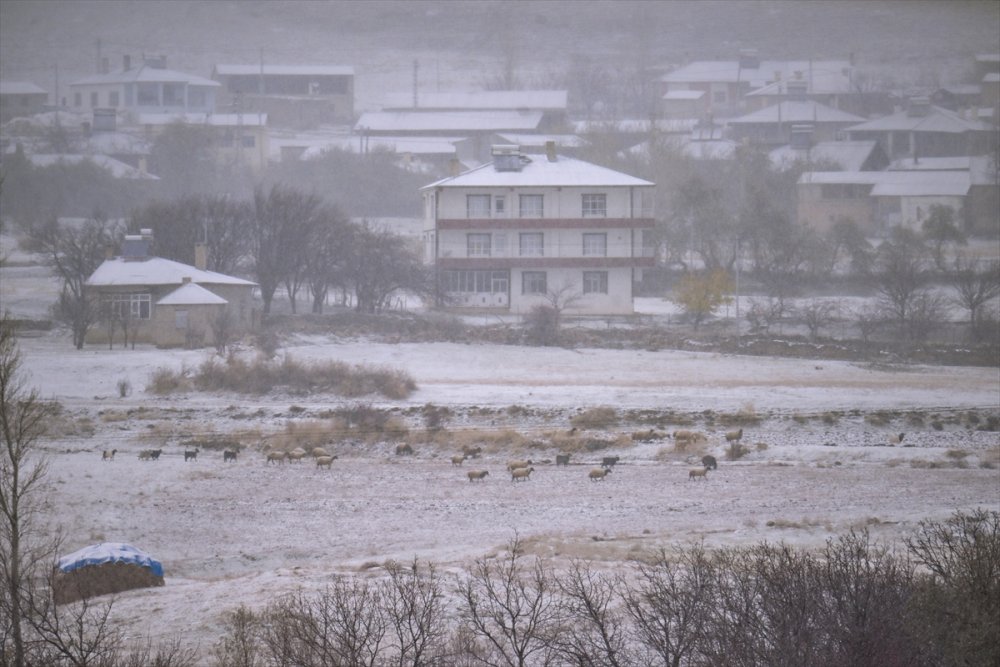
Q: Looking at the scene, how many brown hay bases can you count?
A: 1